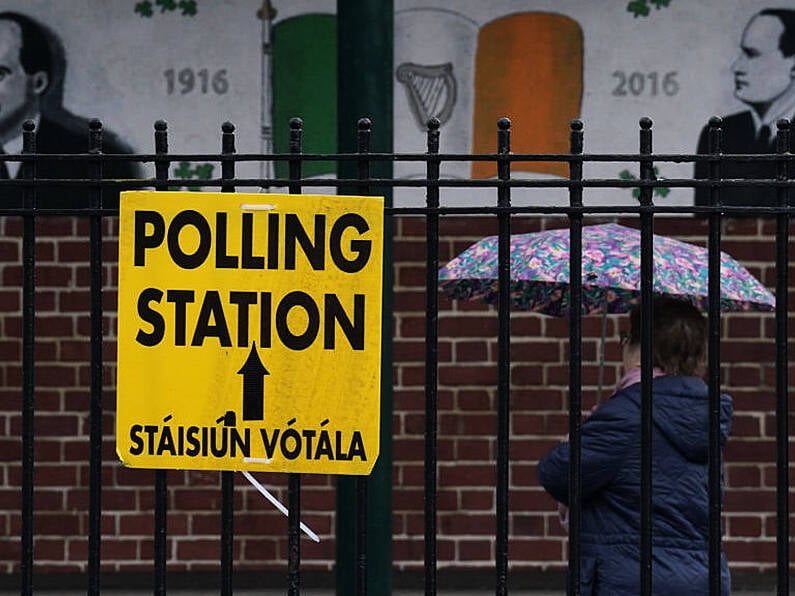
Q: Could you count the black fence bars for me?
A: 12